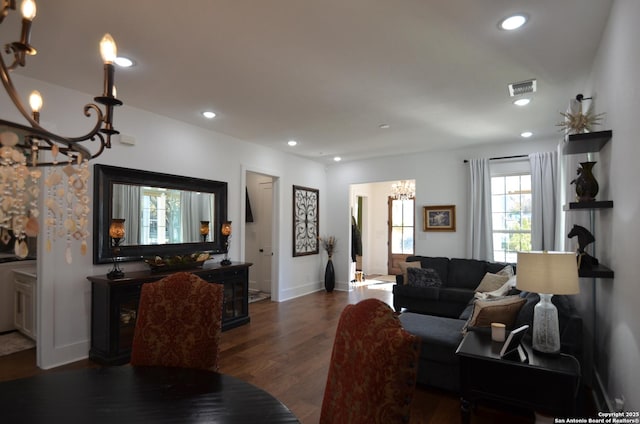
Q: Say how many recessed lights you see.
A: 7